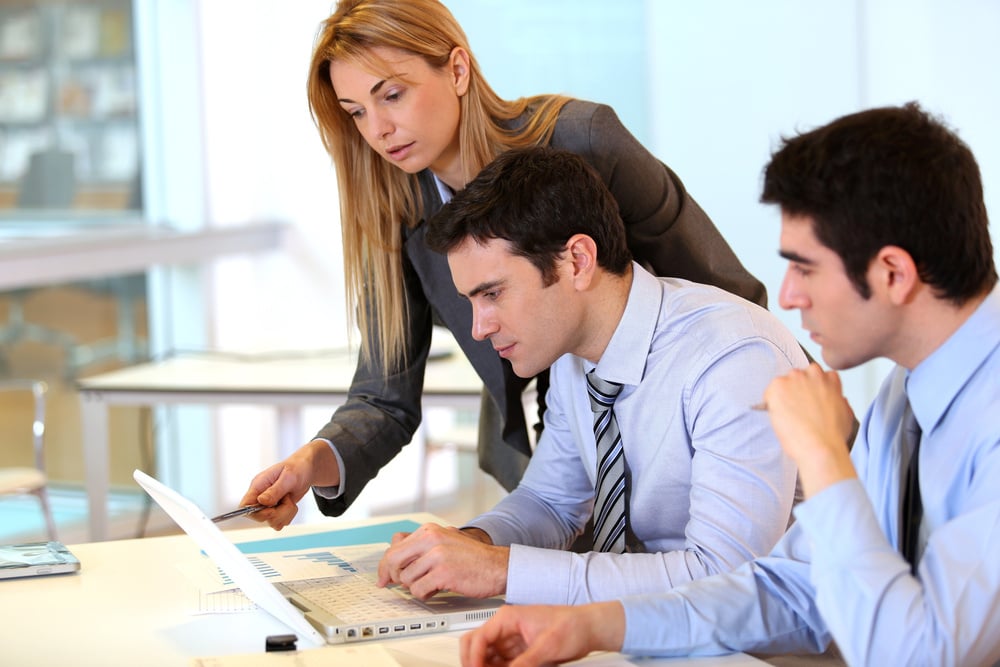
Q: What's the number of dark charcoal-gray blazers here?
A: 1